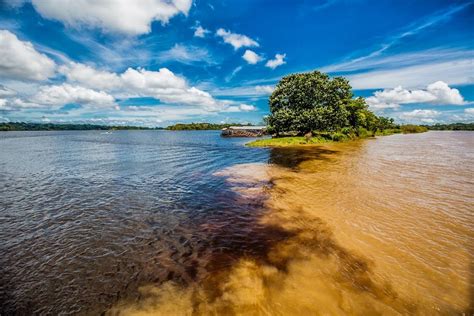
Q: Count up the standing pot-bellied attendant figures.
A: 0